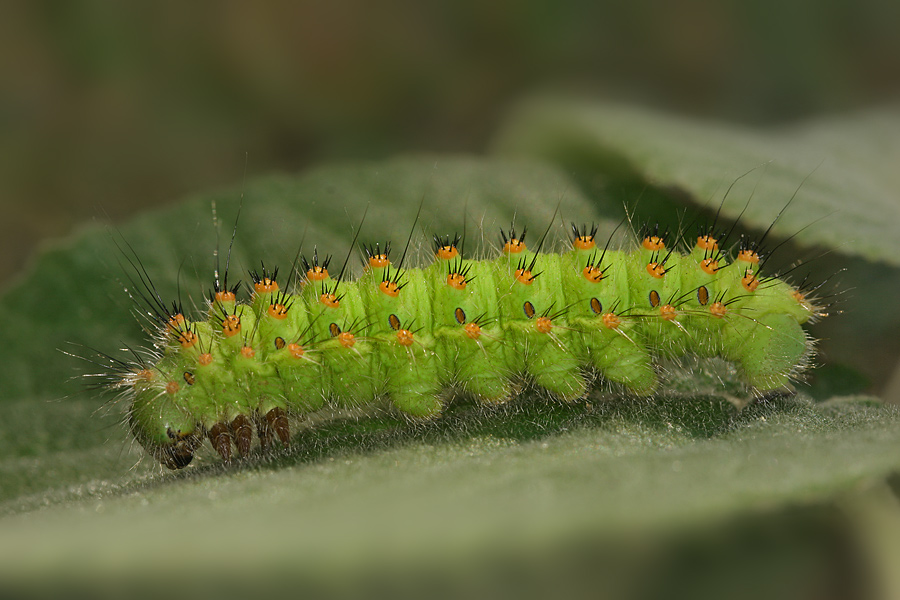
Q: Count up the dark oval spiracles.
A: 9